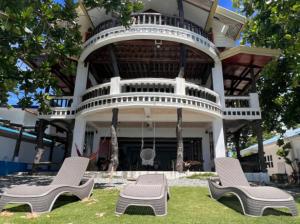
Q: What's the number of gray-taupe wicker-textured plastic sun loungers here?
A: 3